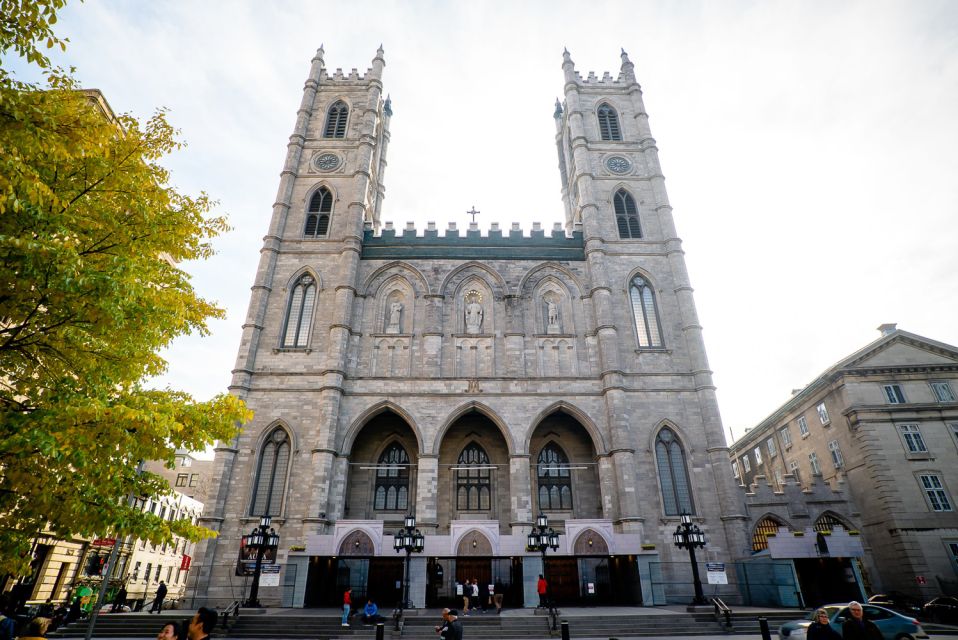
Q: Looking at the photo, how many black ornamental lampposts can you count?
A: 4